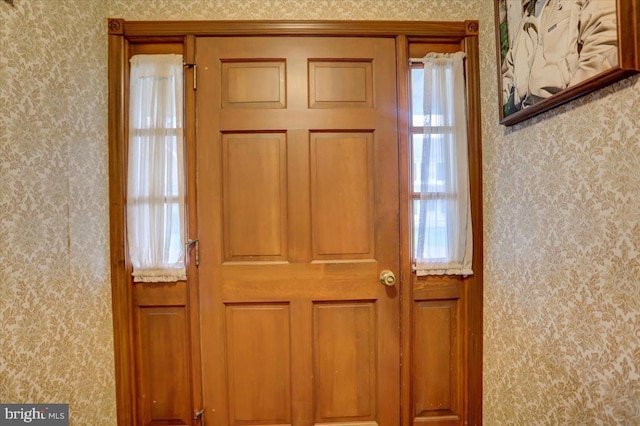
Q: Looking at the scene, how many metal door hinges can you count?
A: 3